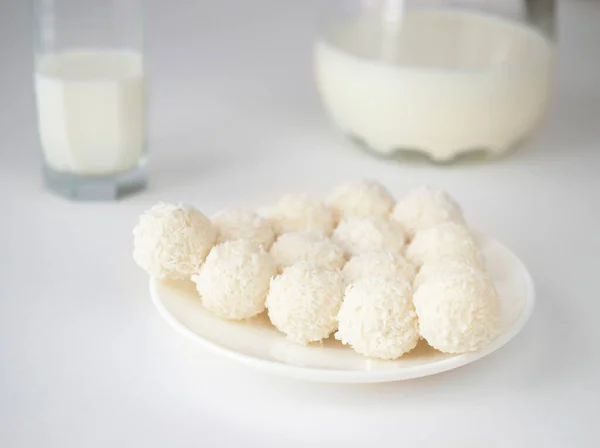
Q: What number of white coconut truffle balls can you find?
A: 14